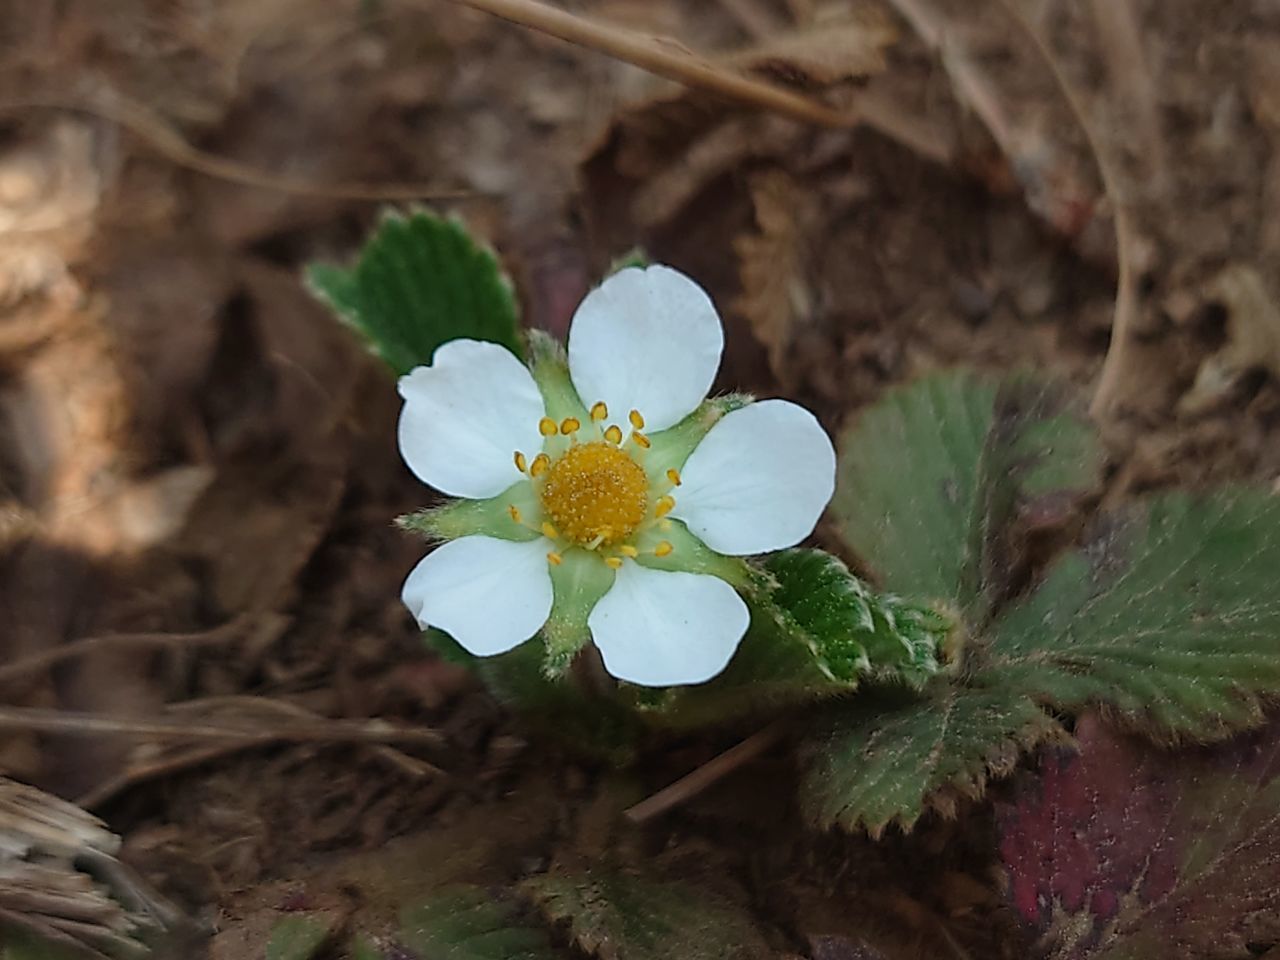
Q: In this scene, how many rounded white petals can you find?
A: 5